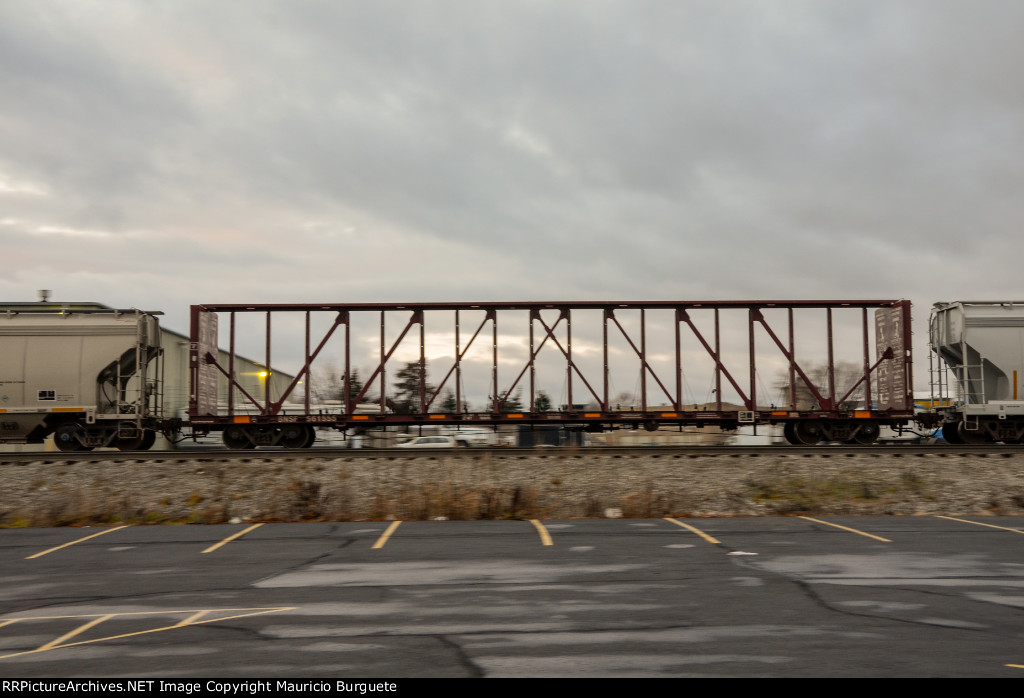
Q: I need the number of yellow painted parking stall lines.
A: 7